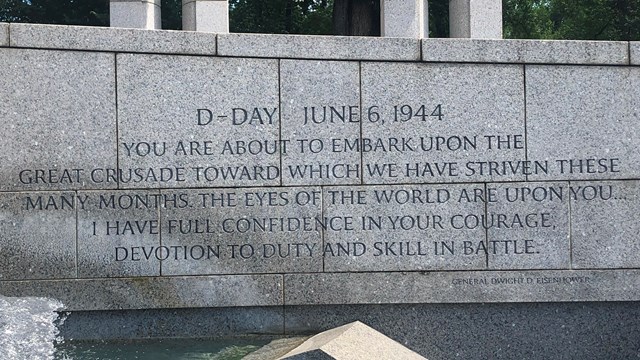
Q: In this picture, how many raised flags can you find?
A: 0